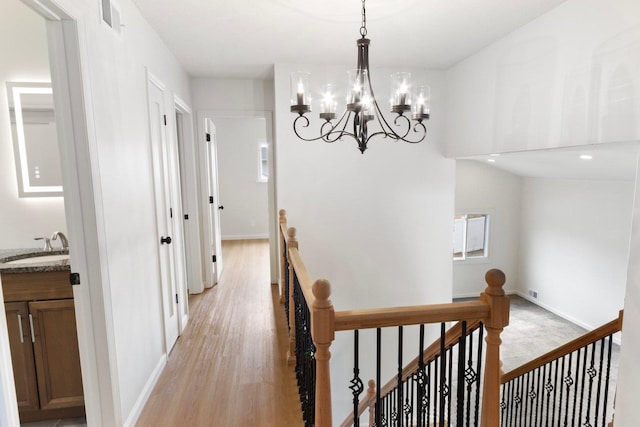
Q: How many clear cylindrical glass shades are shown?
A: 6